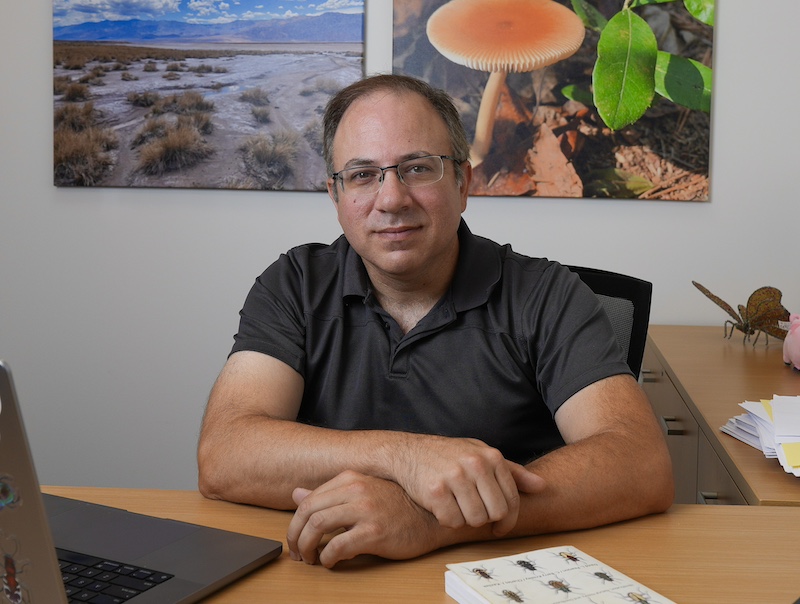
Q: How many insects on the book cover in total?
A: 7